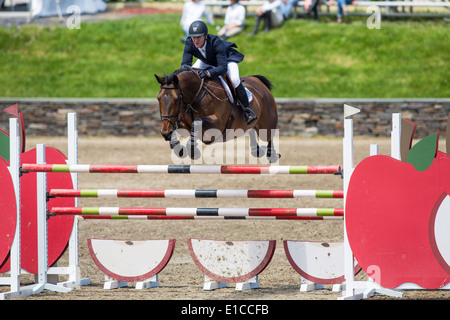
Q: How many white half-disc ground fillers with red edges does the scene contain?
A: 3